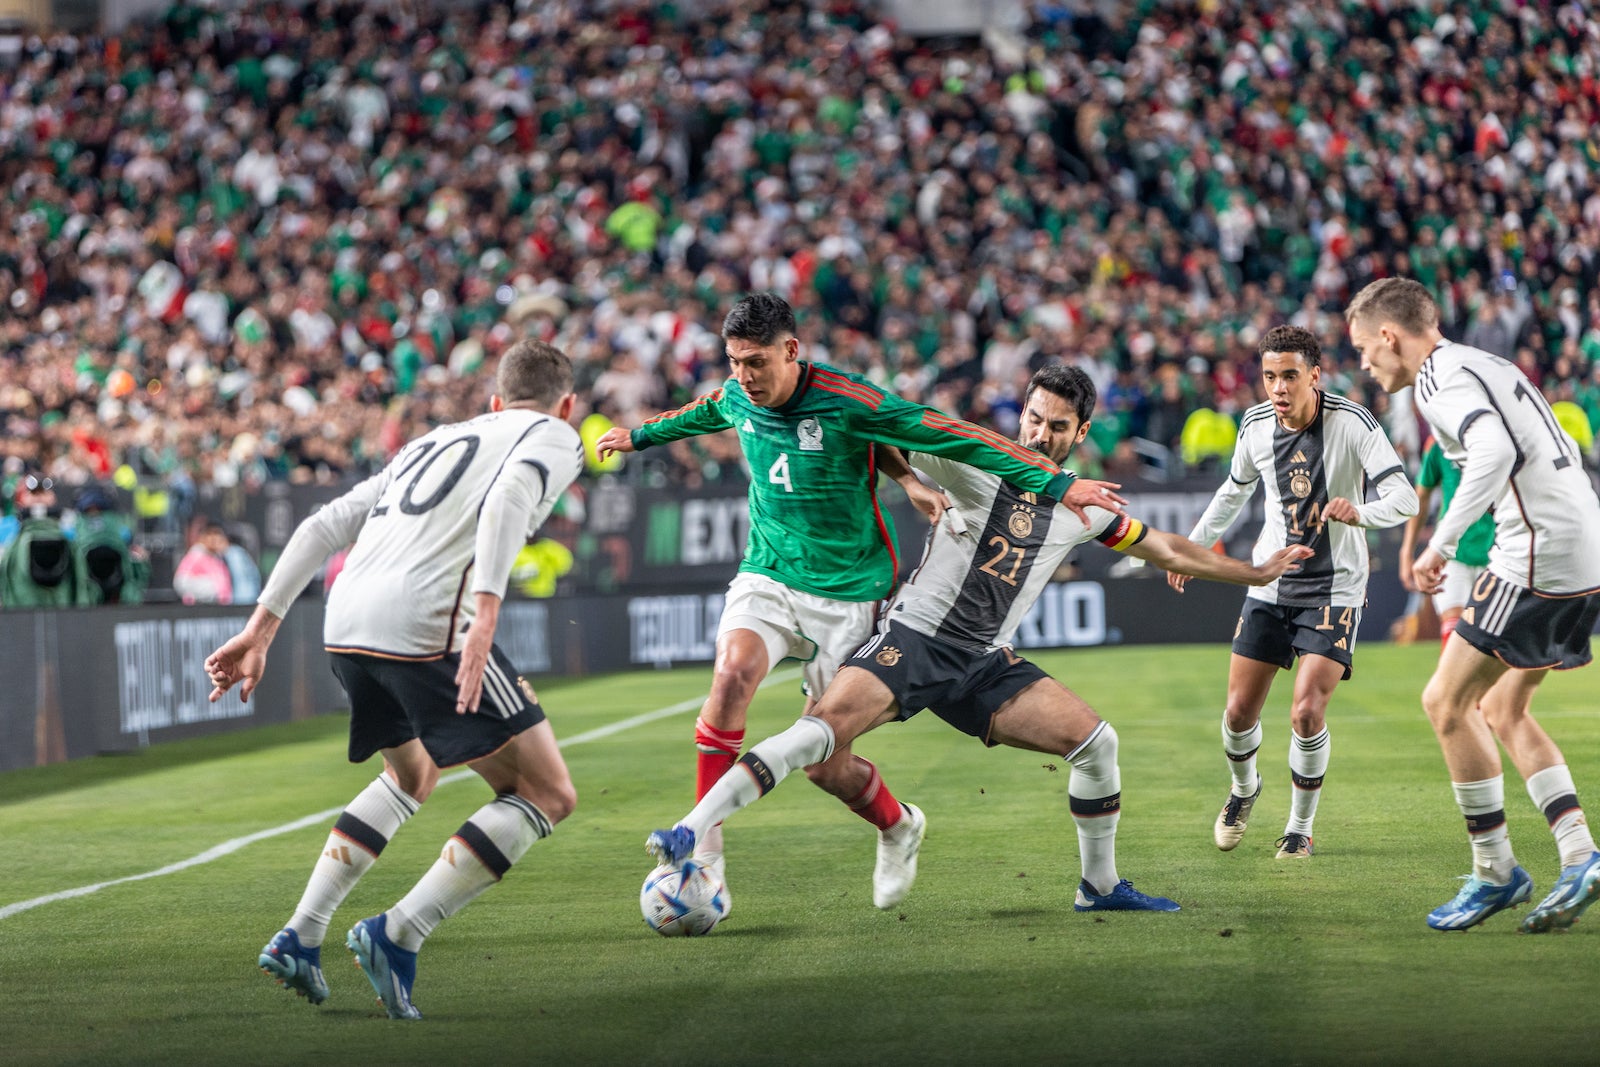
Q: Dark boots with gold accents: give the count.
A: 2